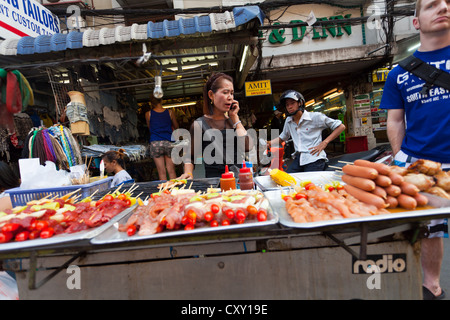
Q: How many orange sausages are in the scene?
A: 12